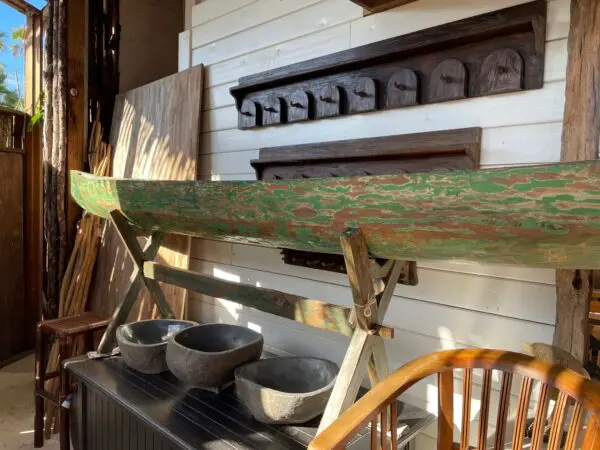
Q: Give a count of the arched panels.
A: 8